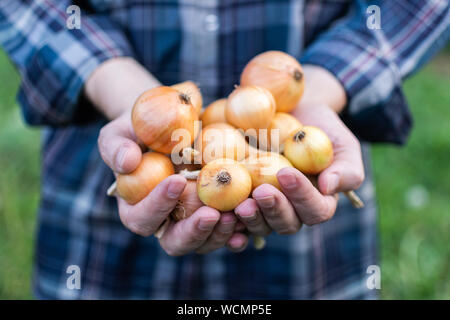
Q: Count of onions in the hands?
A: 12